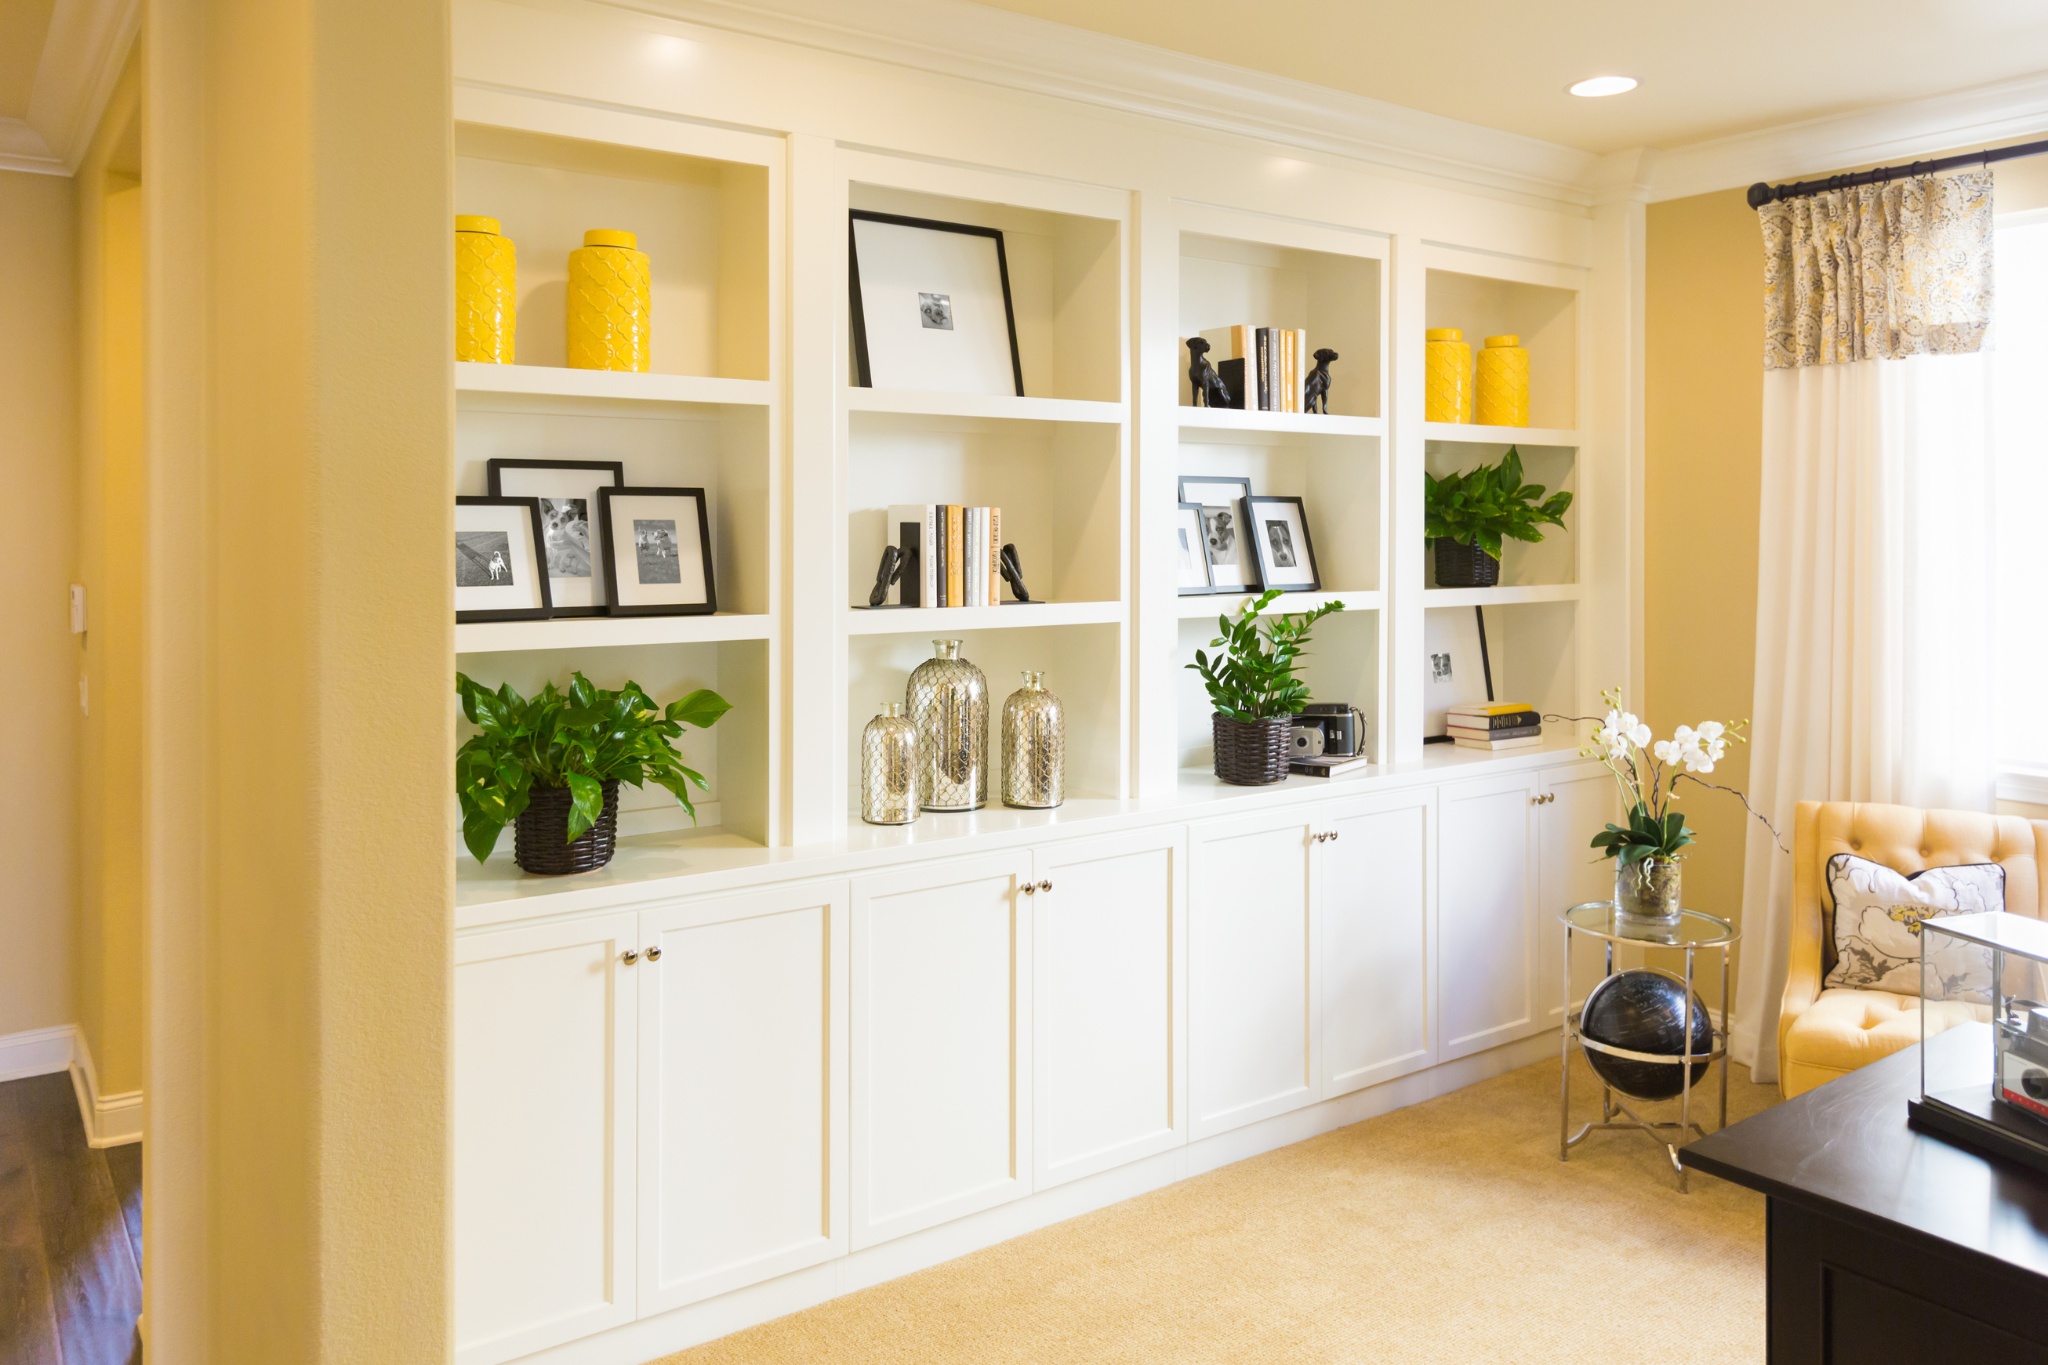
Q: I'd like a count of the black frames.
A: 8